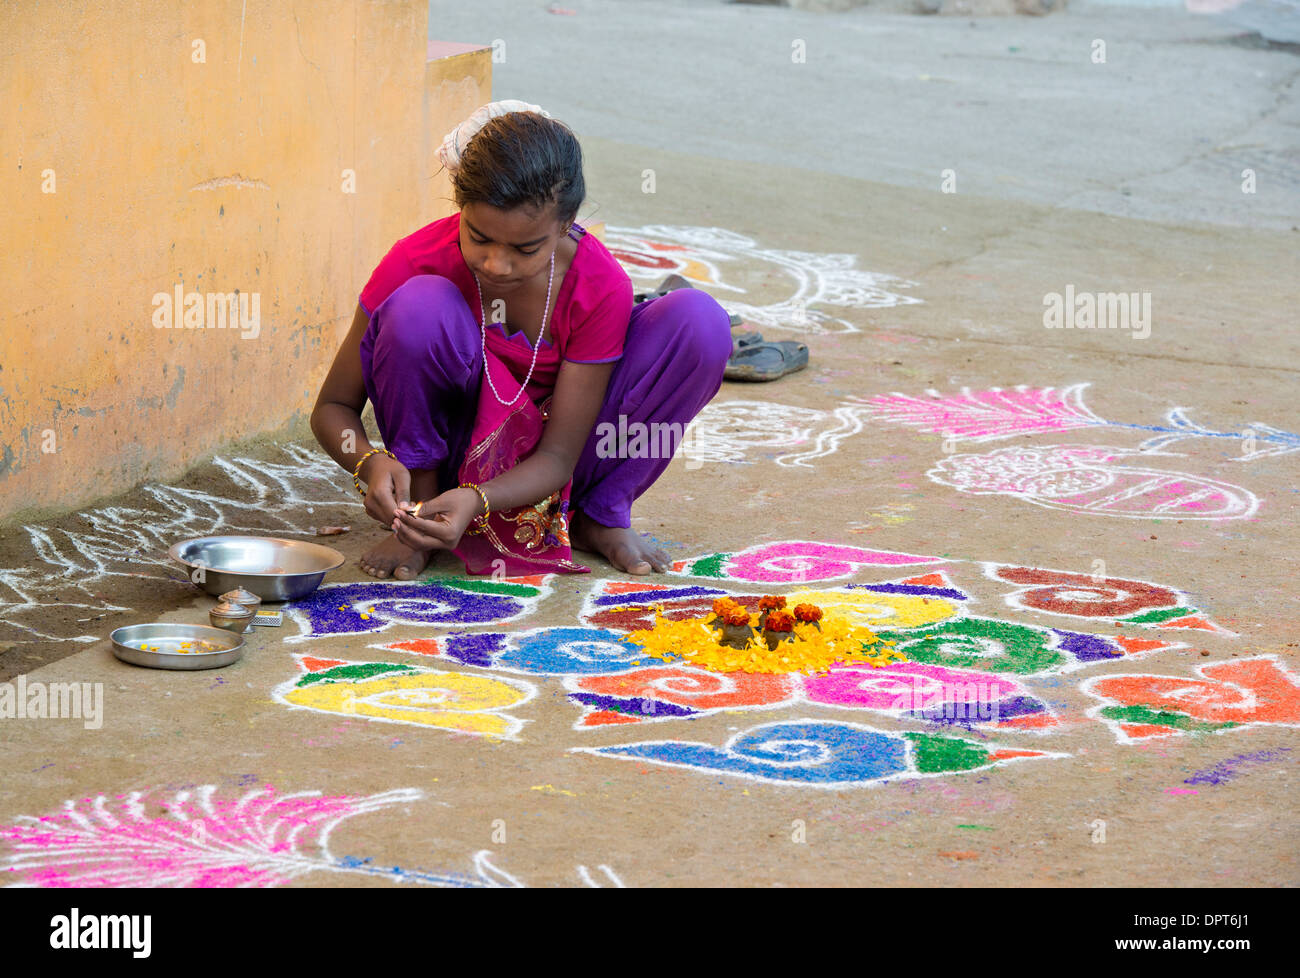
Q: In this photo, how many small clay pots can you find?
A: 5